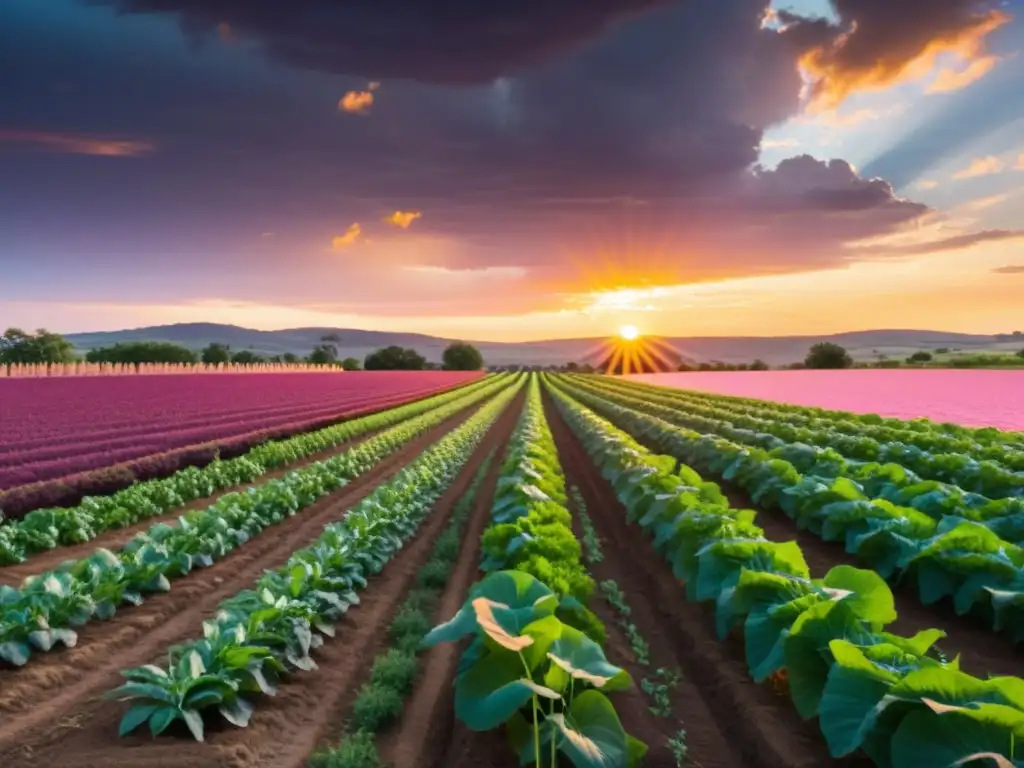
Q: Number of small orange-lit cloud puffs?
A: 3